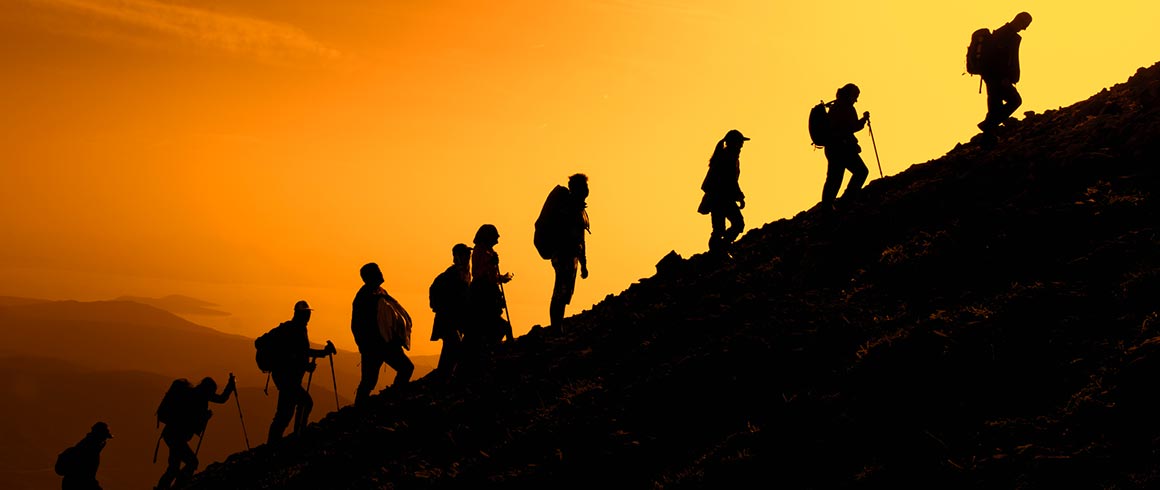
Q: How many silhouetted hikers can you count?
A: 10